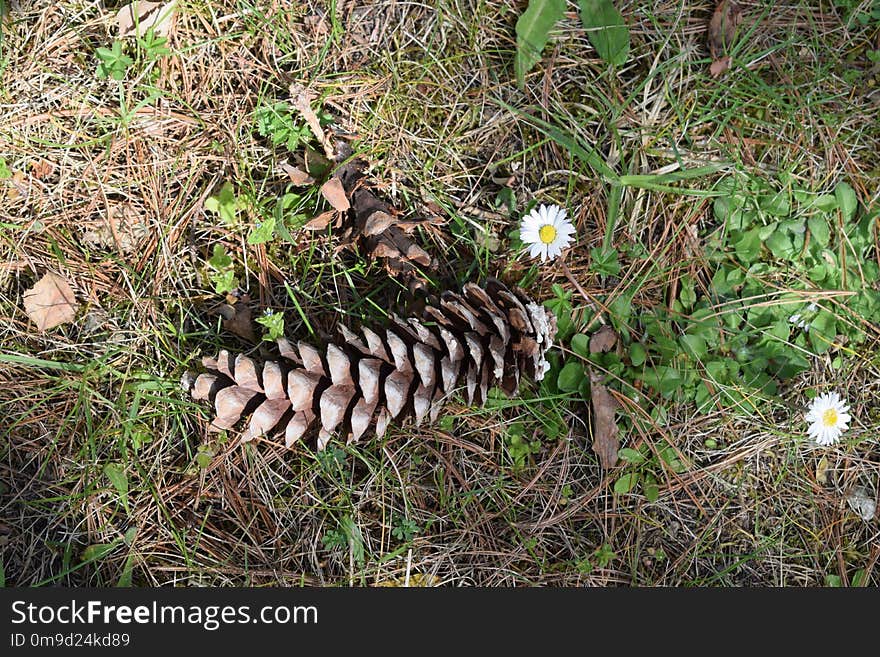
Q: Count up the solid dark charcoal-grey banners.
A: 1